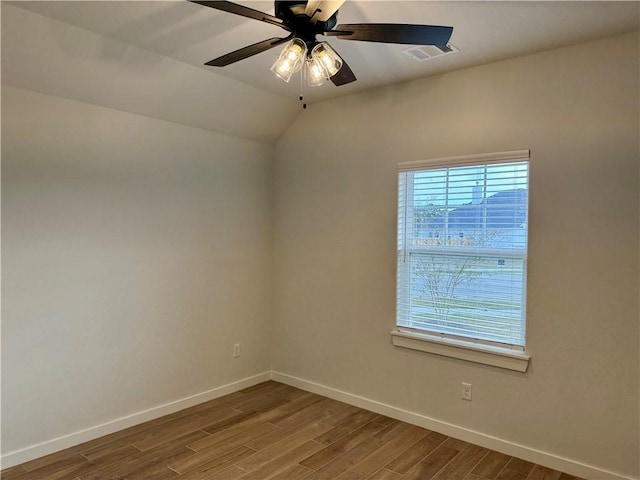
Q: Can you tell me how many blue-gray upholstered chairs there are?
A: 0